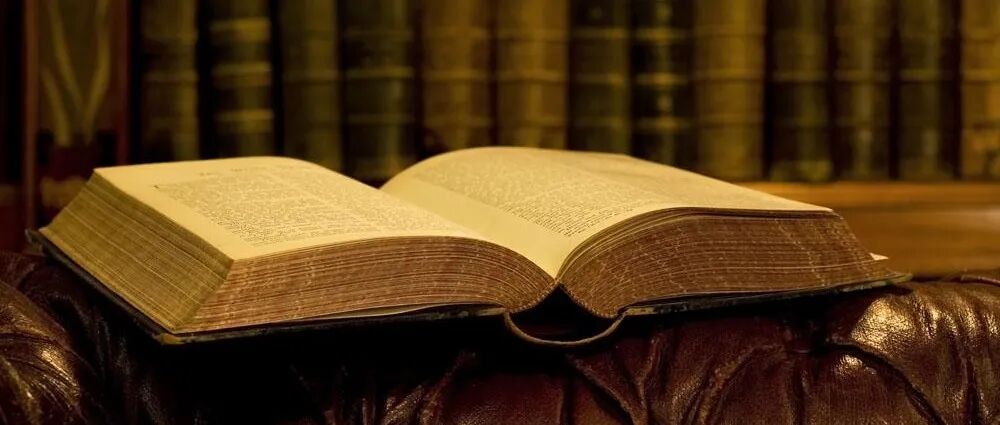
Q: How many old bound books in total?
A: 14